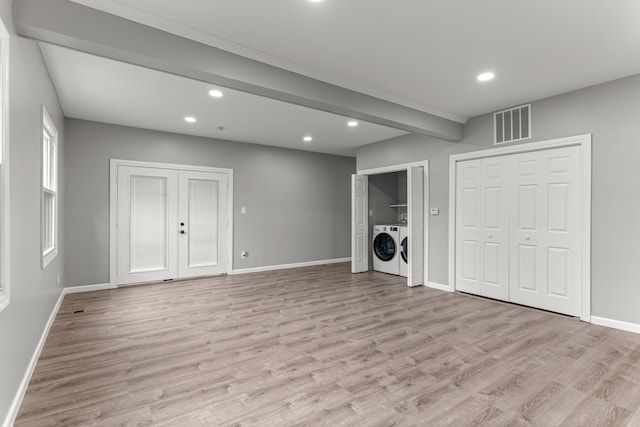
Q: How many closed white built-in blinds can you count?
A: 2